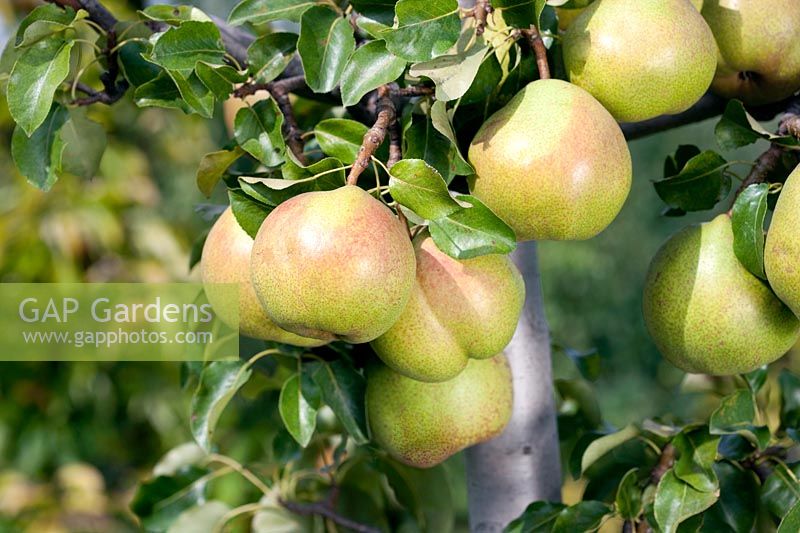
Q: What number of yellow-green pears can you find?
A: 9